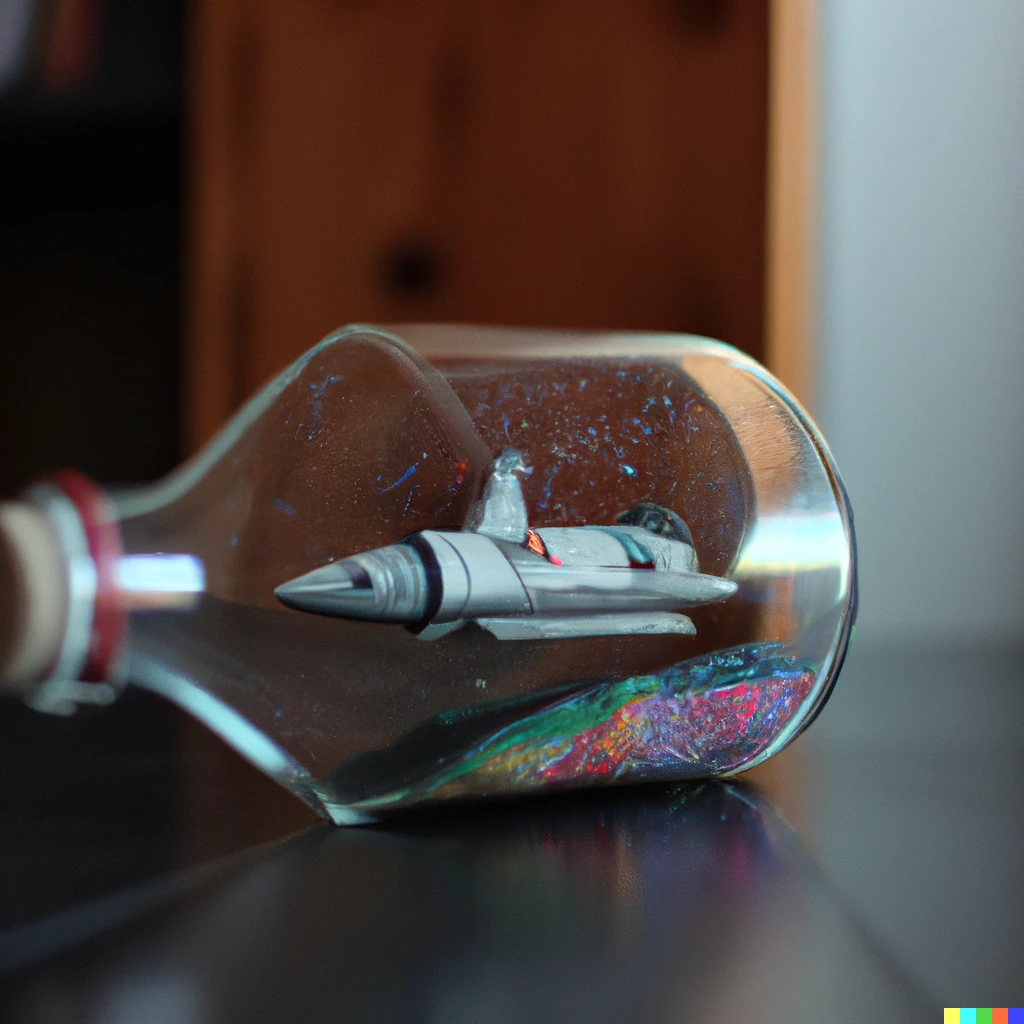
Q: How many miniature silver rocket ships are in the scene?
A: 1